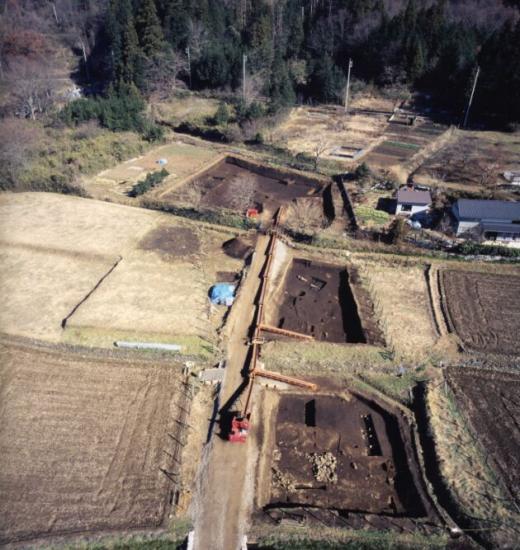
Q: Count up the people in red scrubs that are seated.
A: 0